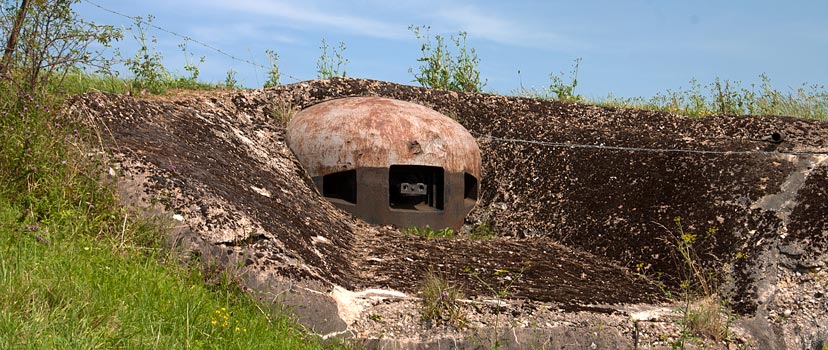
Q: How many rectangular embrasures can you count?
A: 3